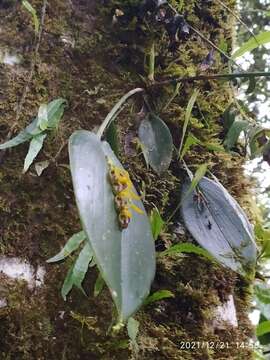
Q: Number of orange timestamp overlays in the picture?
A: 0